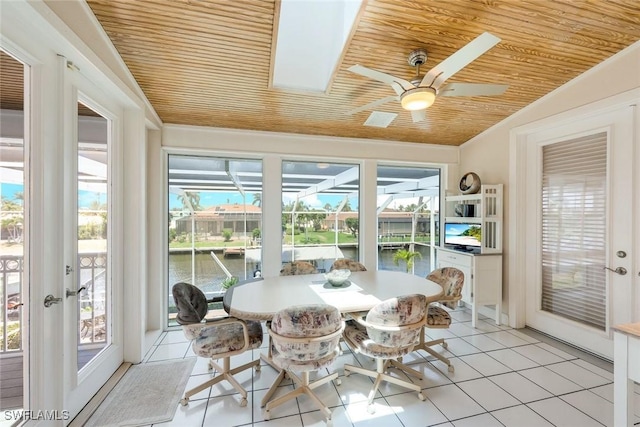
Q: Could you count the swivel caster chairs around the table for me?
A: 6